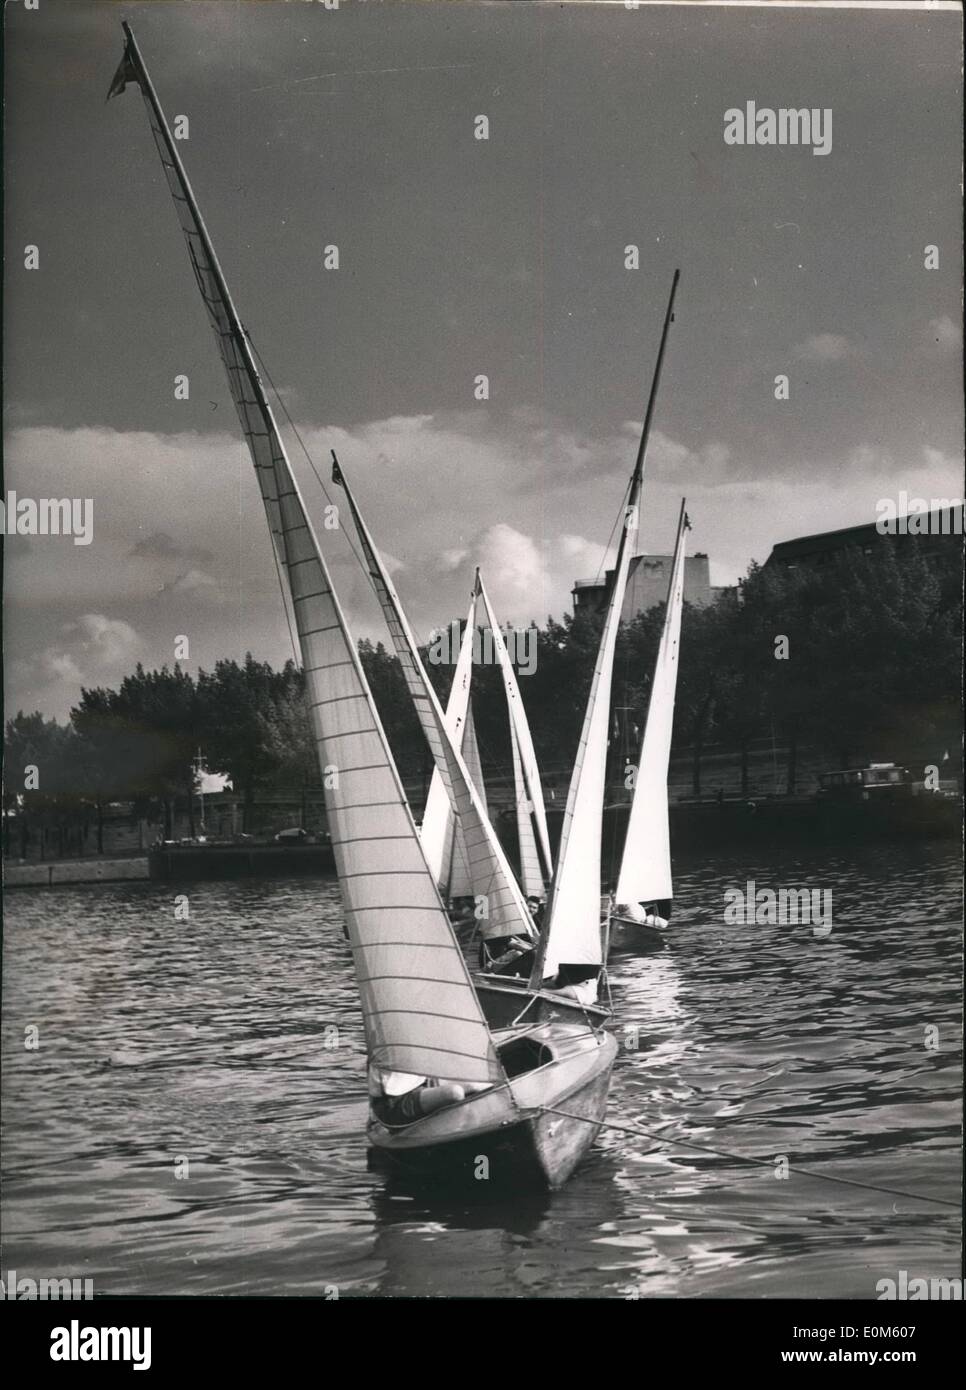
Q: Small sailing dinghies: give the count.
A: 6